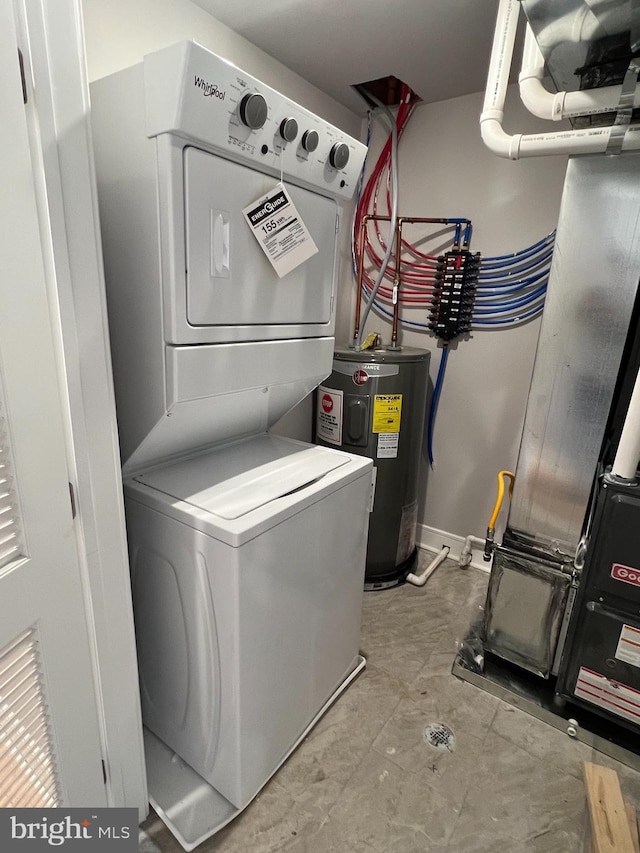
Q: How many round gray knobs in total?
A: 4